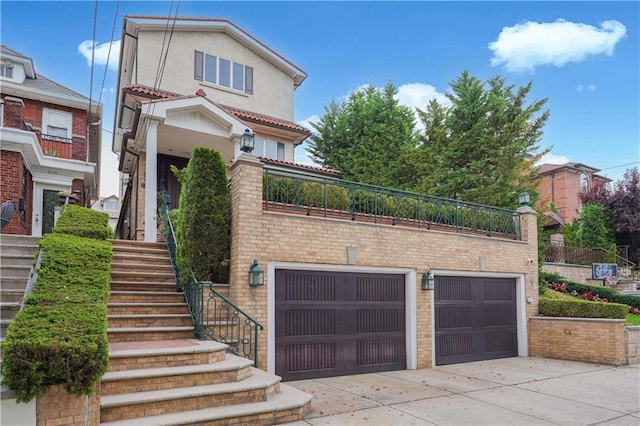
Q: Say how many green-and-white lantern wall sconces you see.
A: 2